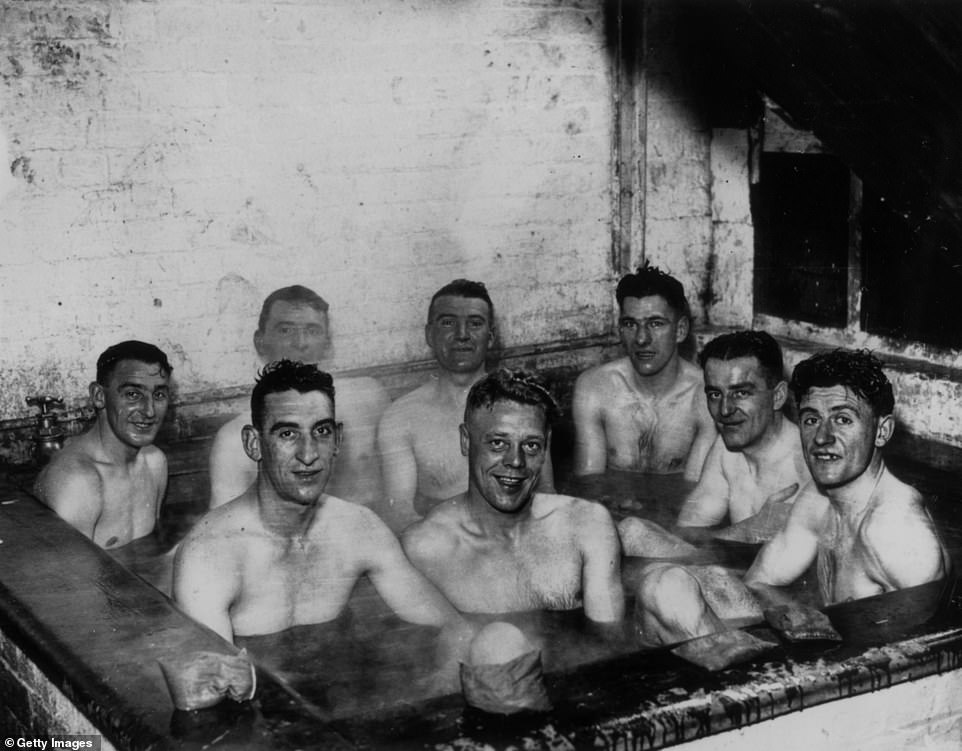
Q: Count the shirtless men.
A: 8